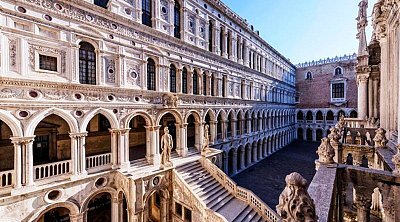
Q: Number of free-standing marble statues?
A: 2